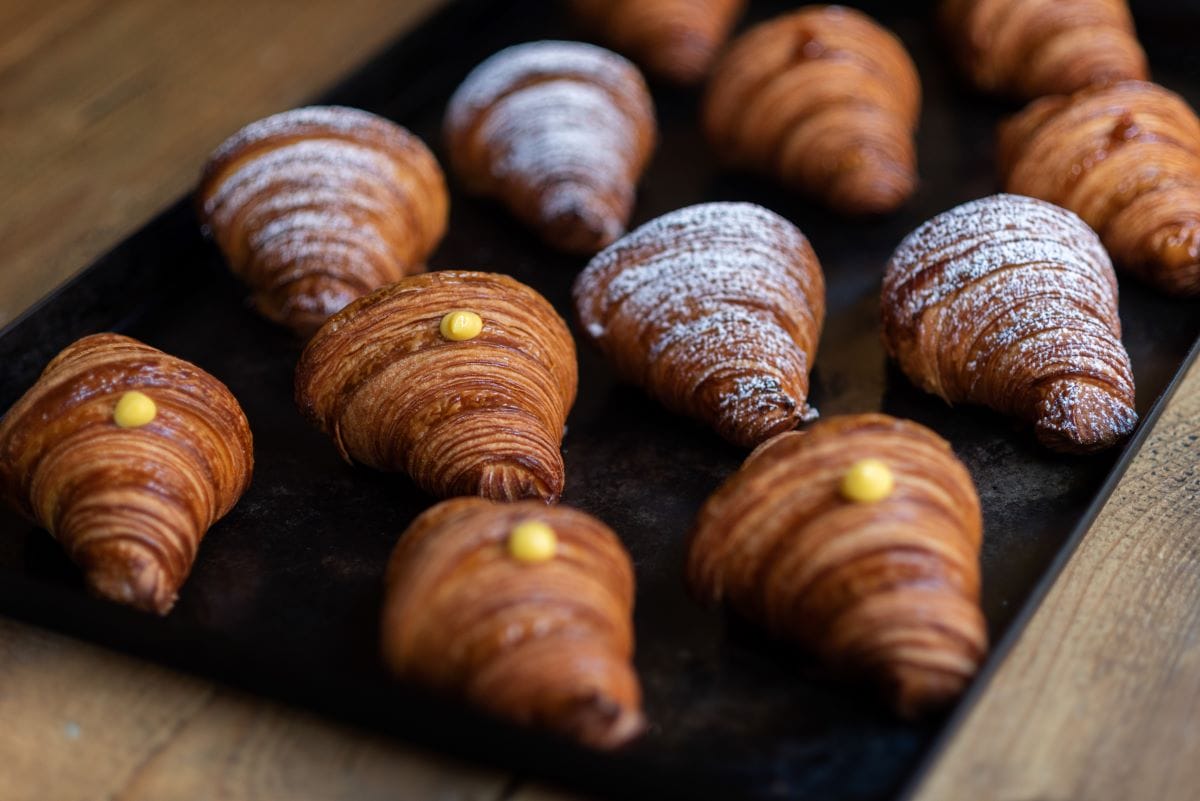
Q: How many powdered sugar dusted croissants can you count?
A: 4